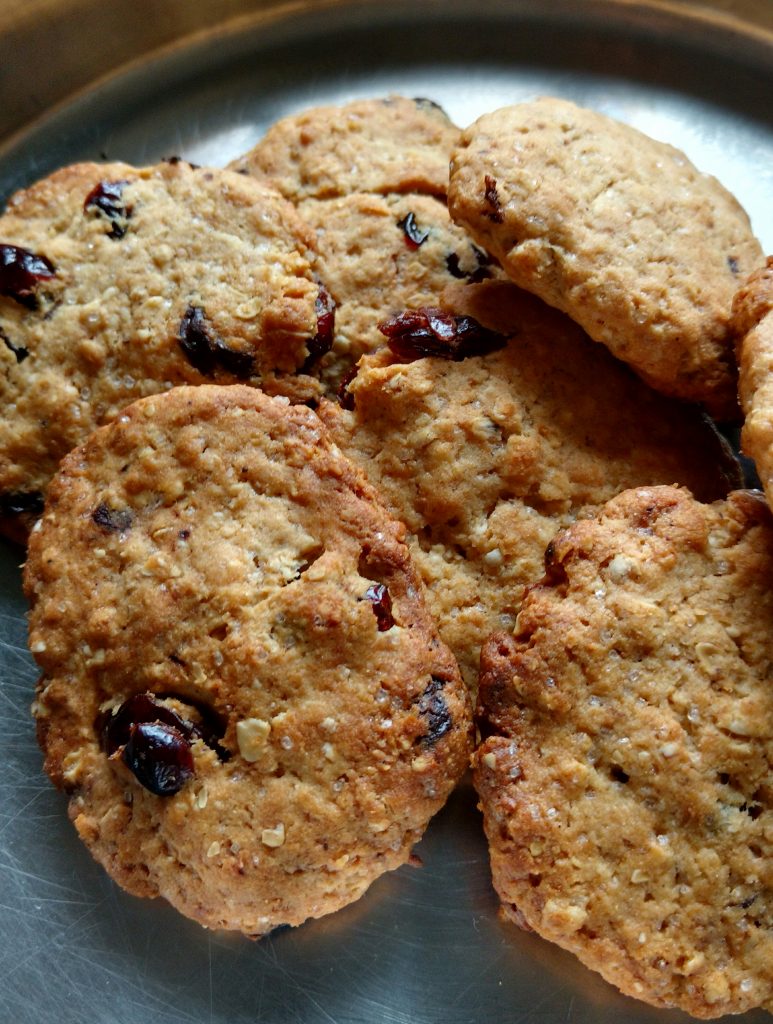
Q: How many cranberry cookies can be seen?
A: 8